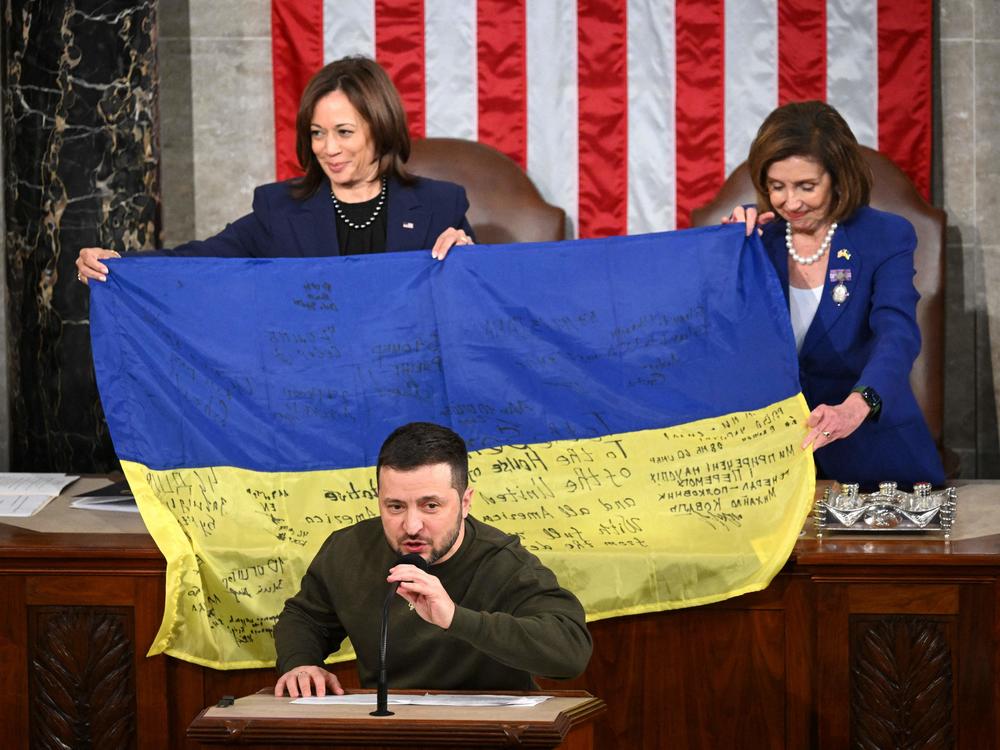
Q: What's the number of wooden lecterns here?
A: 1